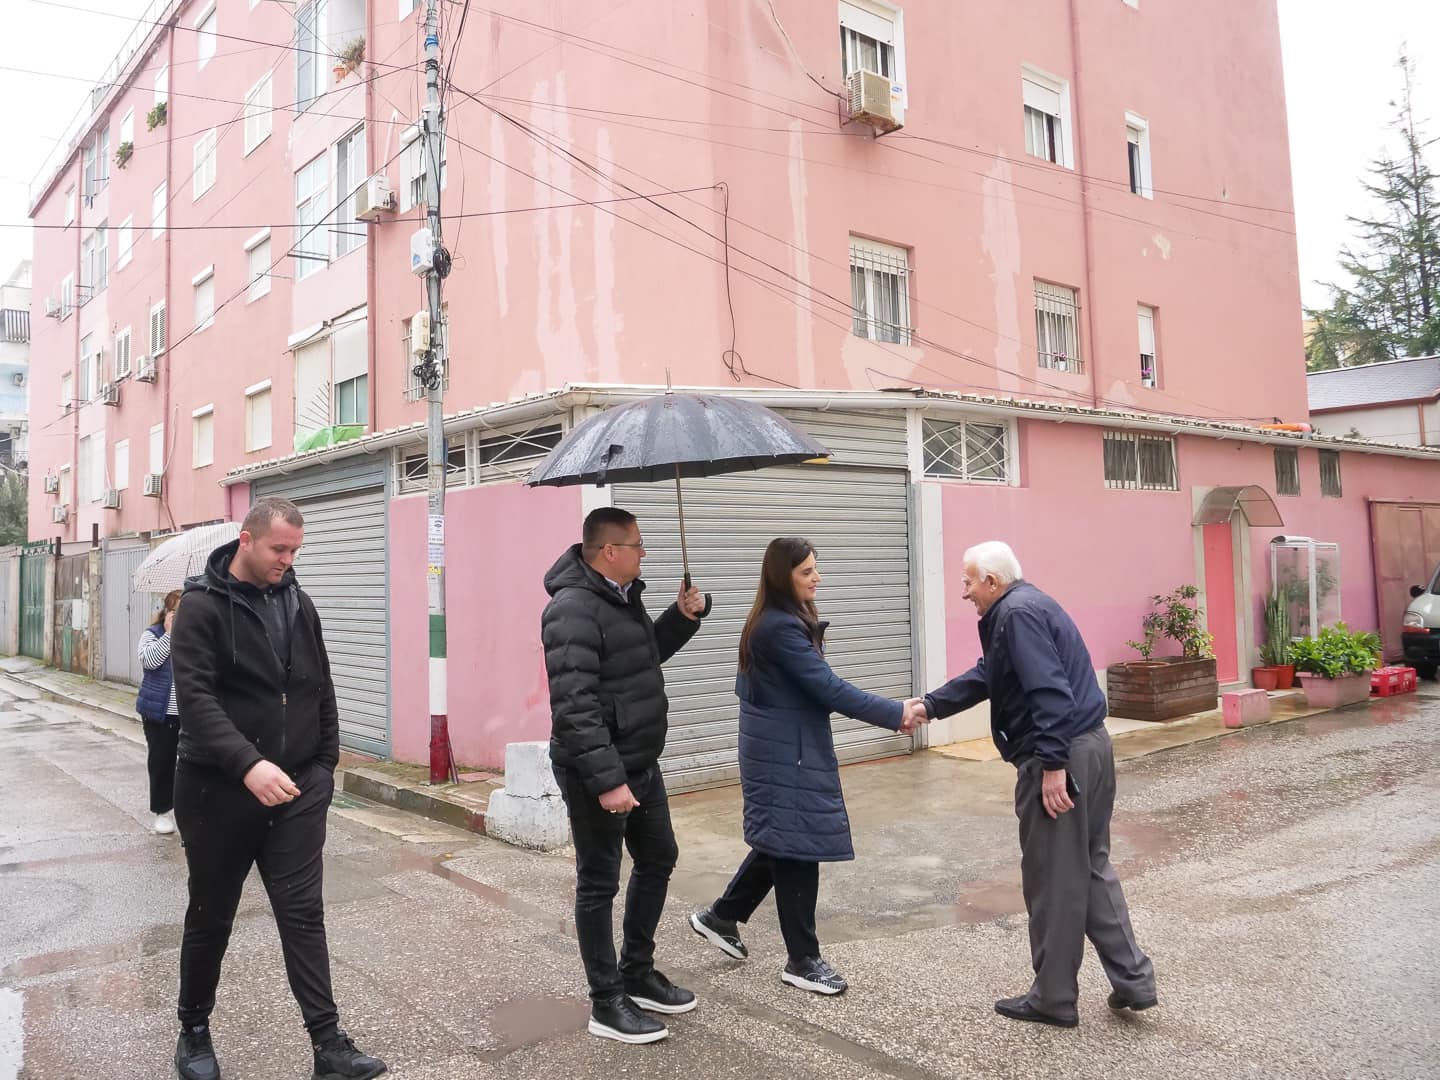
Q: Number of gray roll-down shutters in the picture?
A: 2